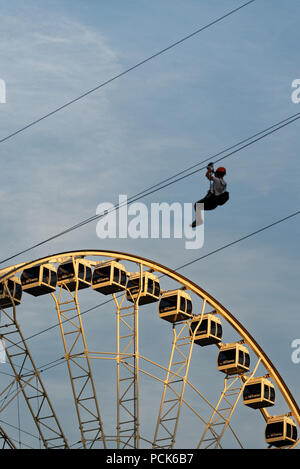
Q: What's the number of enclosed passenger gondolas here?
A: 10